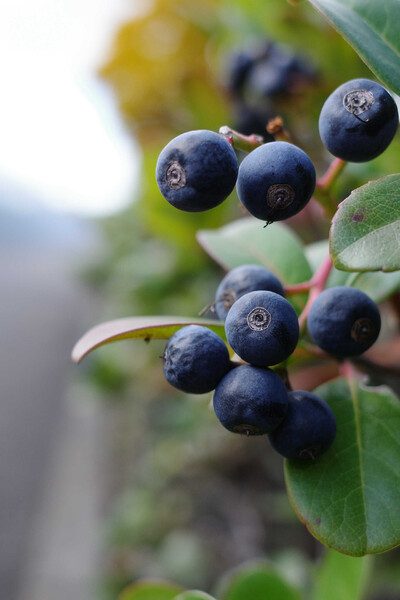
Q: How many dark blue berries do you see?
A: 9